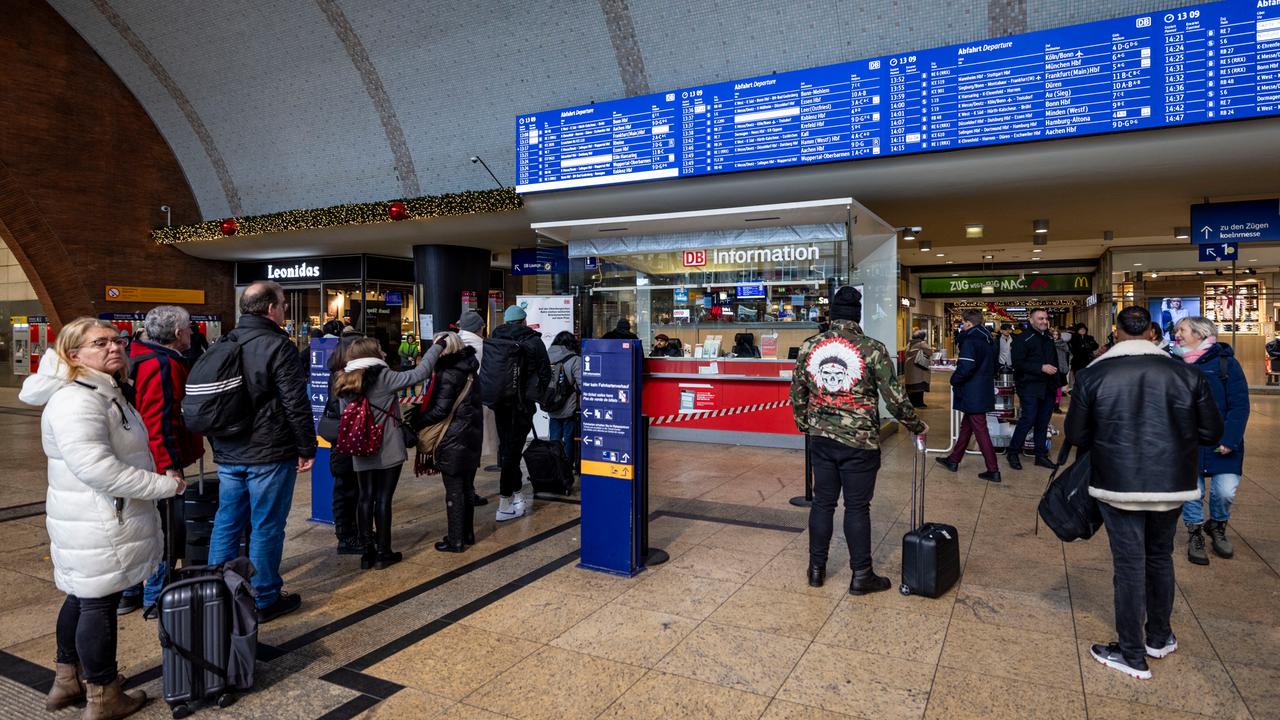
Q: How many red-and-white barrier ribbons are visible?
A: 2